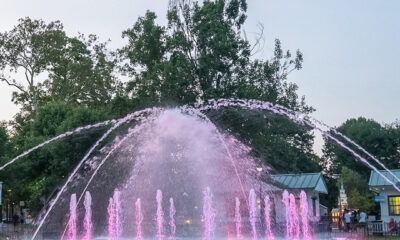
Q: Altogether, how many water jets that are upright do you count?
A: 14